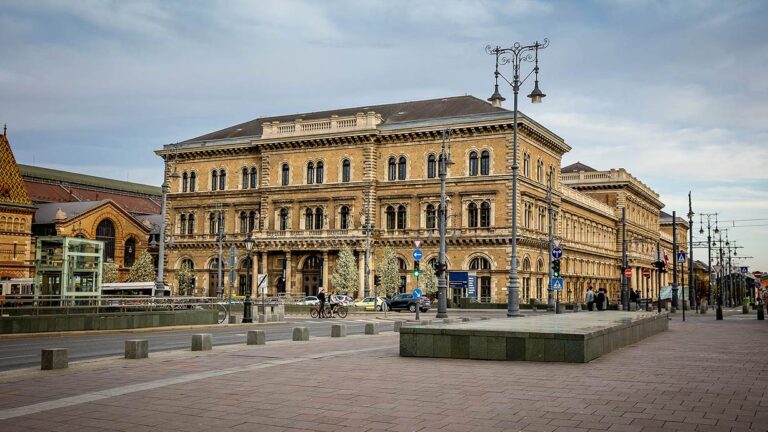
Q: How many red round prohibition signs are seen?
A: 3